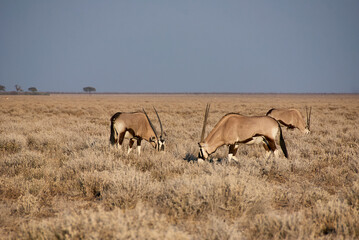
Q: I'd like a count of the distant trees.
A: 4